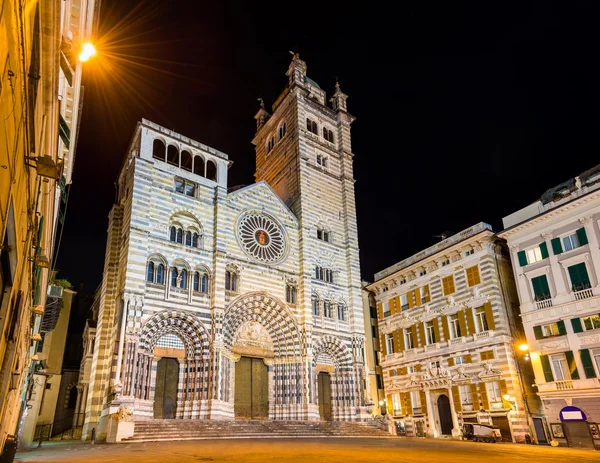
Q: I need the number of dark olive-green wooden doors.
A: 3